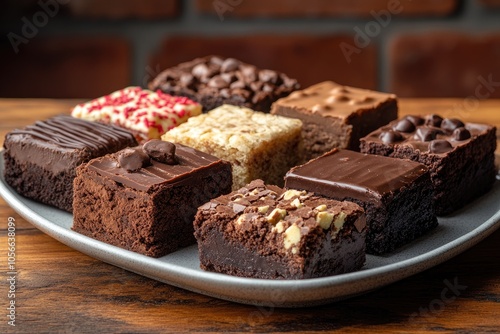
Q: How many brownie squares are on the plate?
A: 9